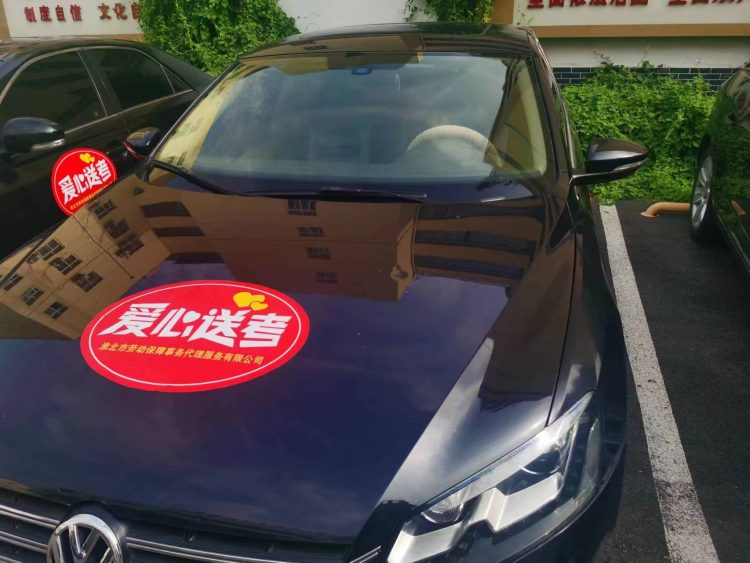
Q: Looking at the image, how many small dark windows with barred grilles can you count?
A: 13